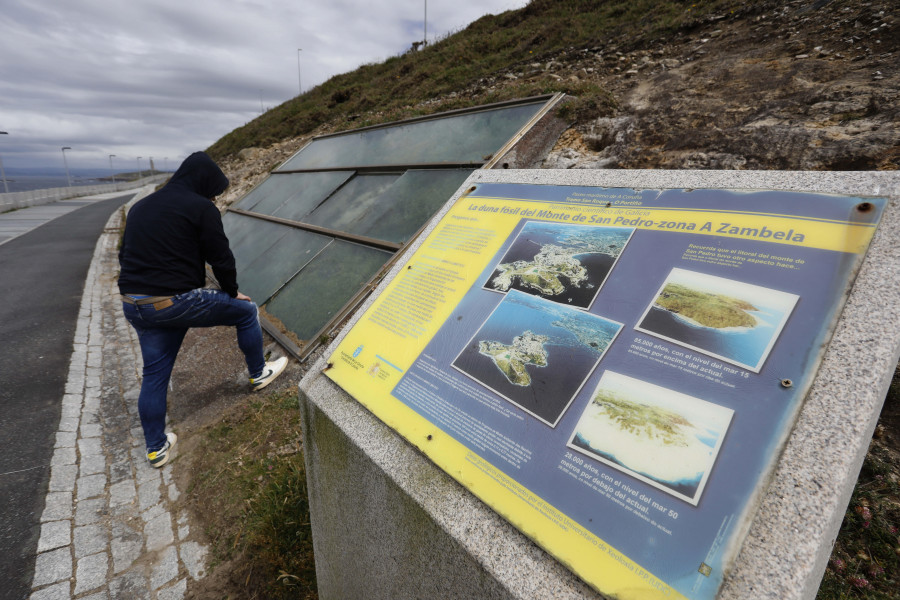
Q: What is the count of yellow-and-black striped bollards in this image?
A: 0